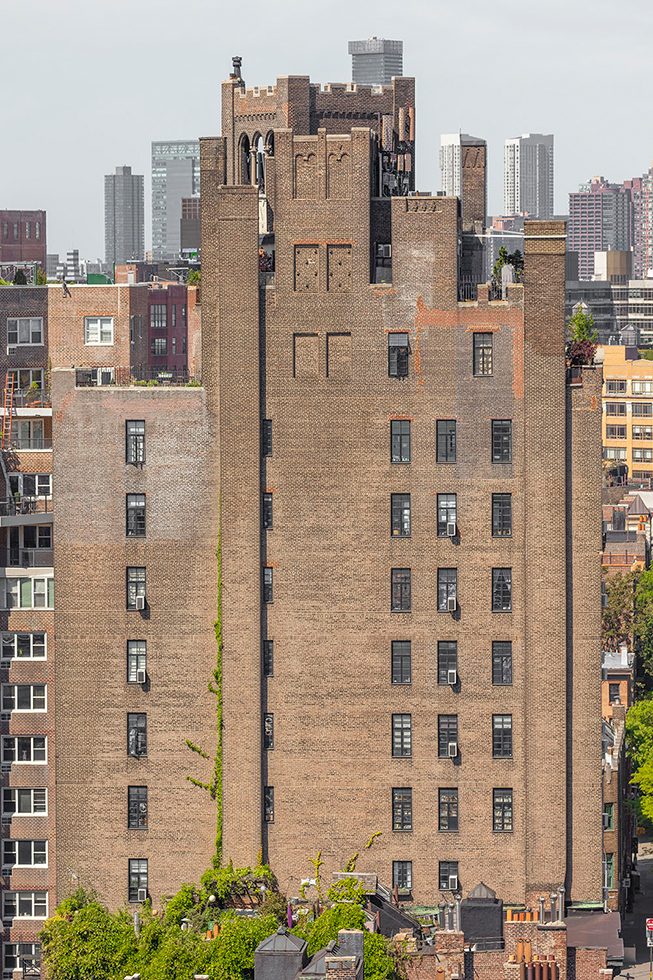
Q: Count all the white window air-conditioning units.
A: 8